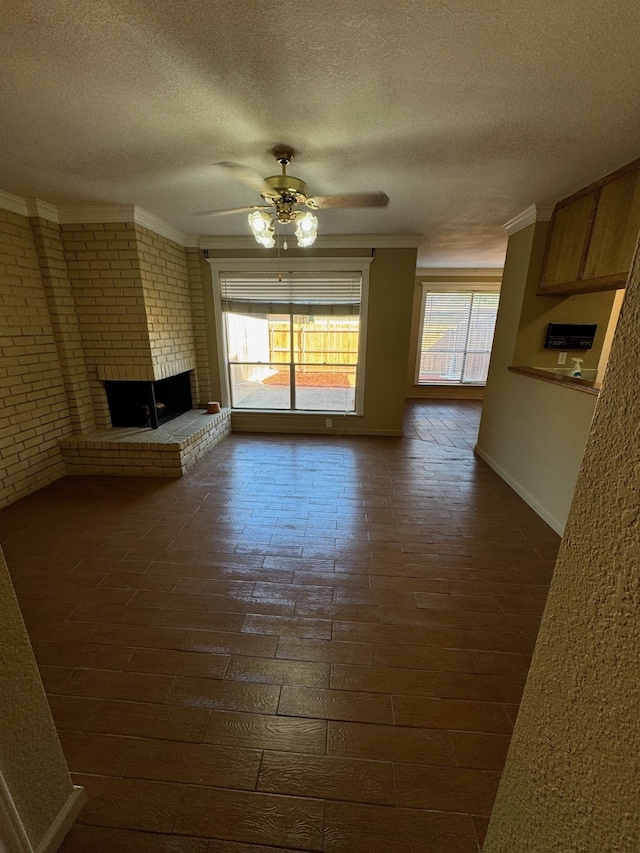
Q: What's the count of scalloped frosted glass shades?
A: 4